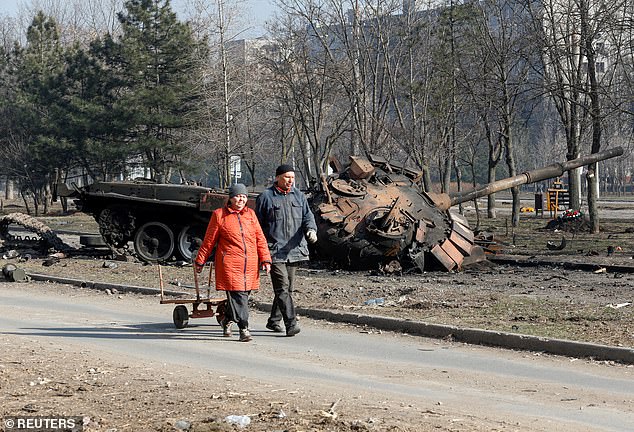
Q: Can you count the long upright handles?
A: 3